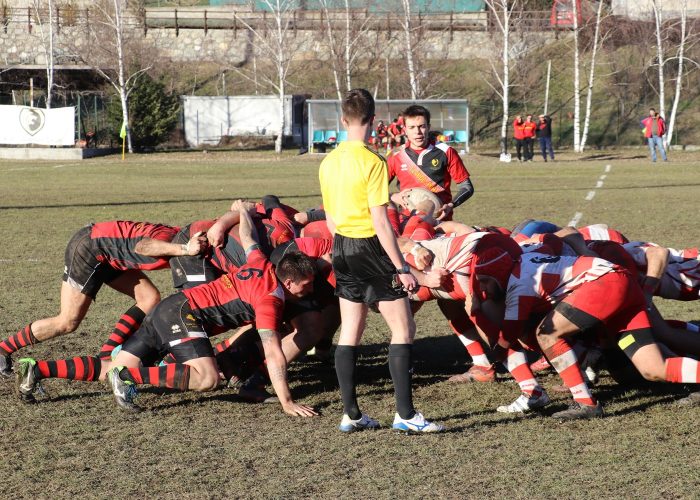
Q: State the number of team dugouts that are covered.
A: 1